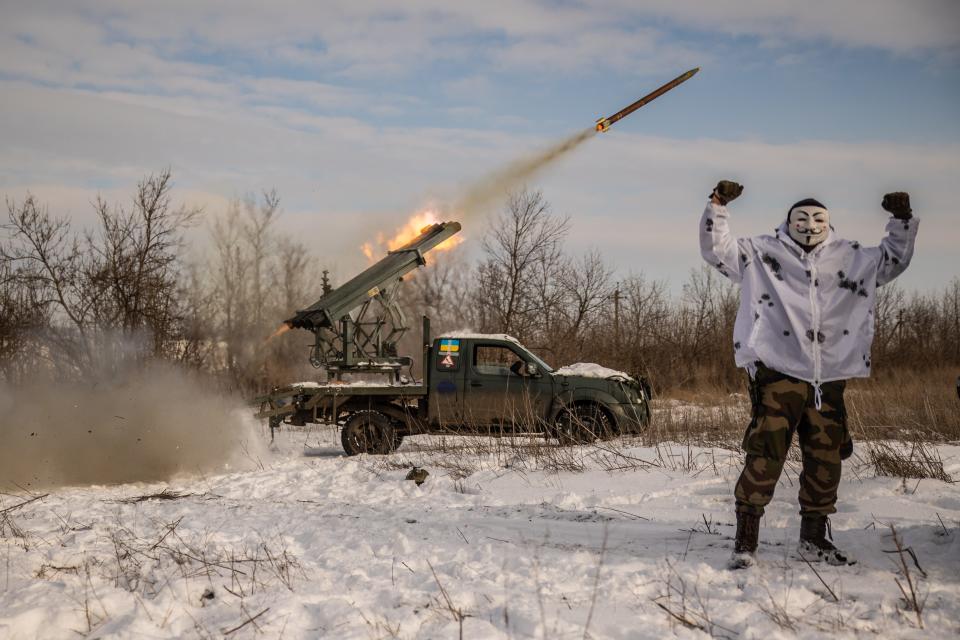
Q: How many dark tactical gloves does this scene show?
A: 2